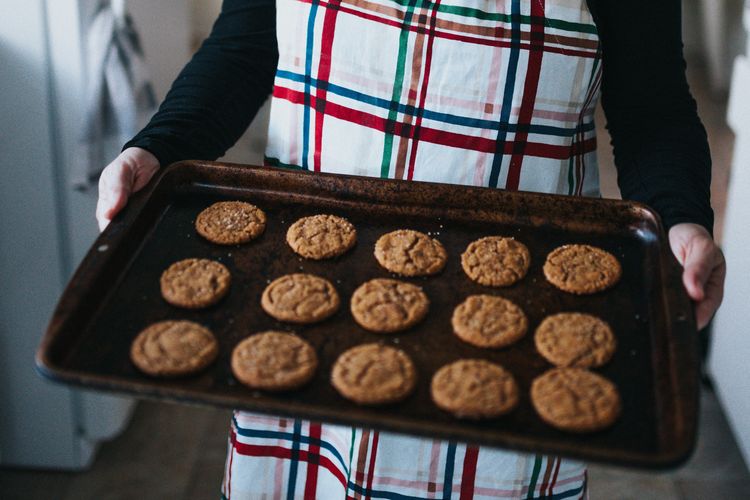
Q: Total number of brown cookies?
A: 15